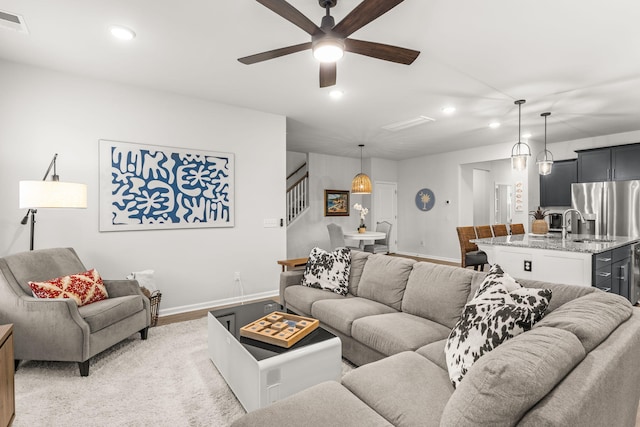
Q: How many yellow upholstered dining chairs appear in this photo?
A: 0